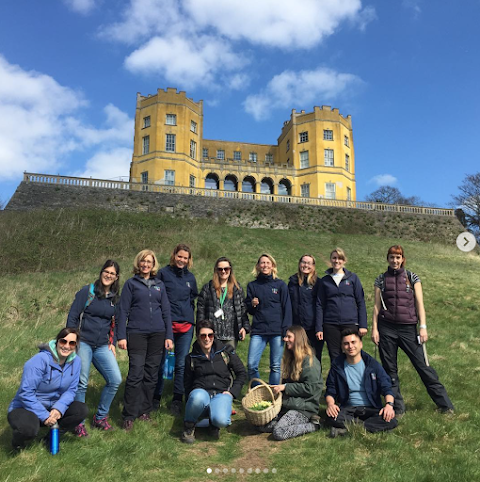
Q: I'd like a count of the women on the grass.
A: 11